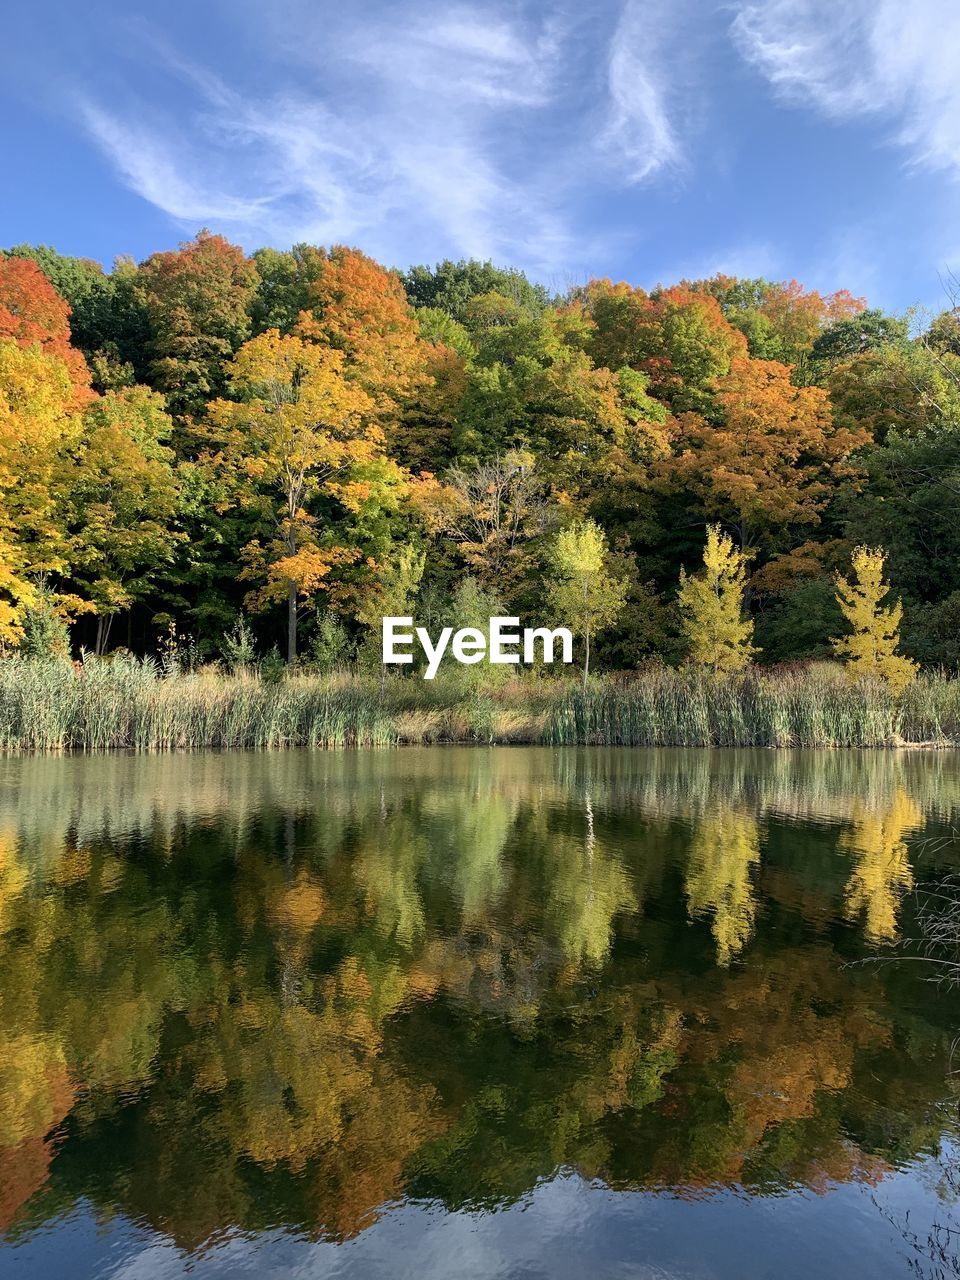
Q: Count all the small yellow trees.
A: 3